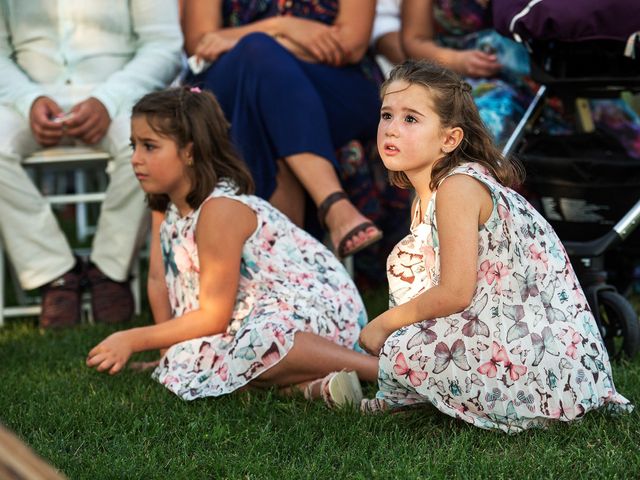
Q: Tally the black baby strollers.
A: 1